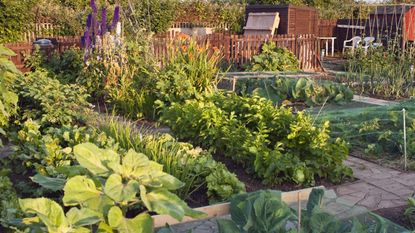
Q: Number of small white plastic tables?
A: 1